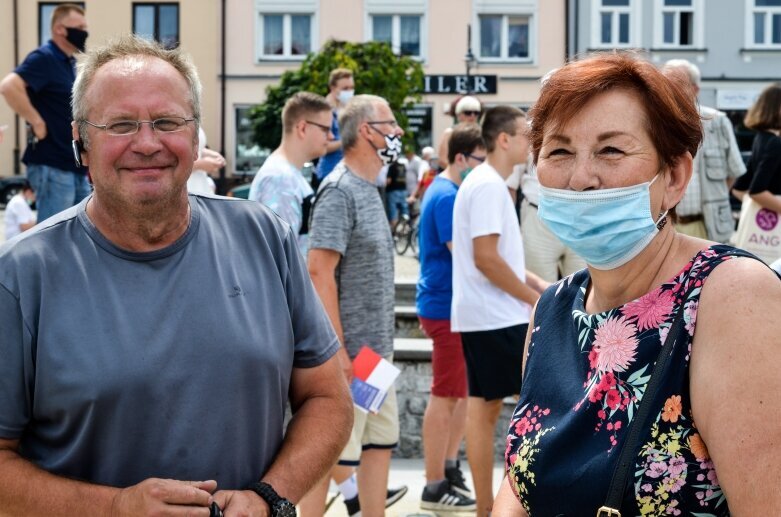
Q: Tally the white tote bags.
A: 1